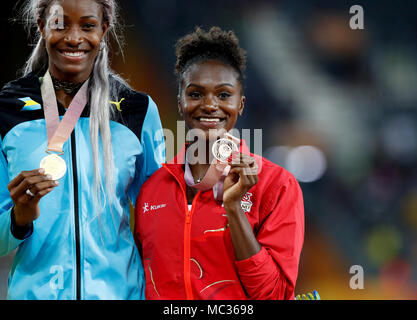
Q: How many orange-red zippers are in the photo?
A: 1